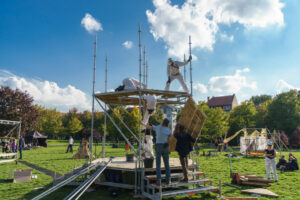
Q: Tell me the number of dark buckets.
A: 2